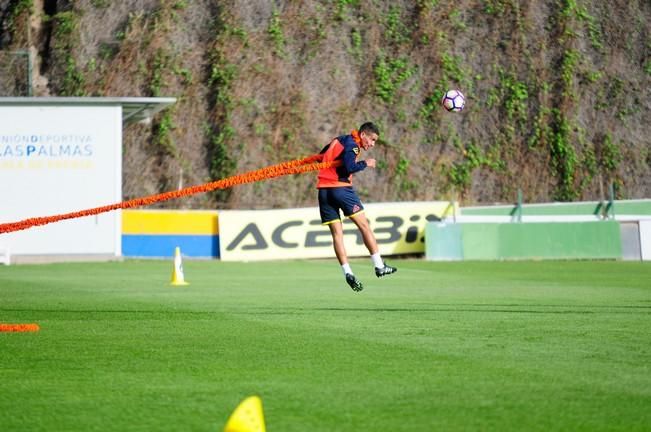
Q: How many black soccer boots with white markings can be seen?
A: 2